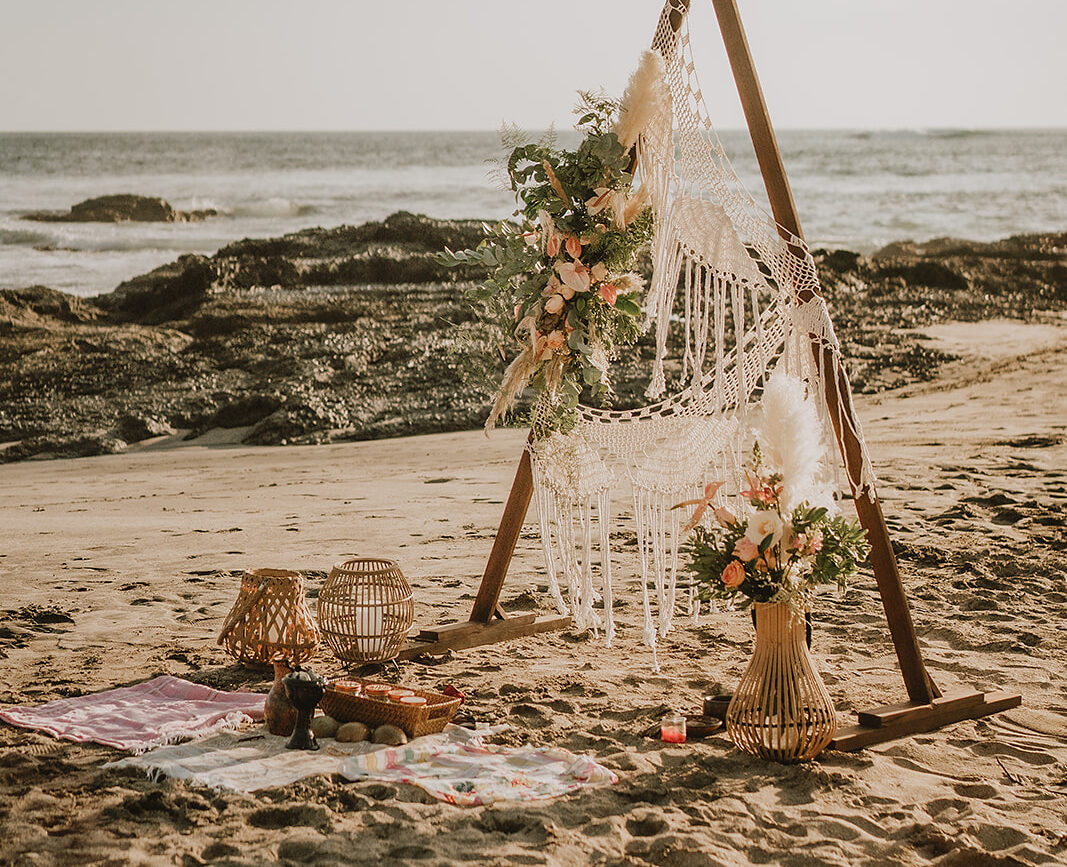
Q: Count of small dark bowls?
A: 2